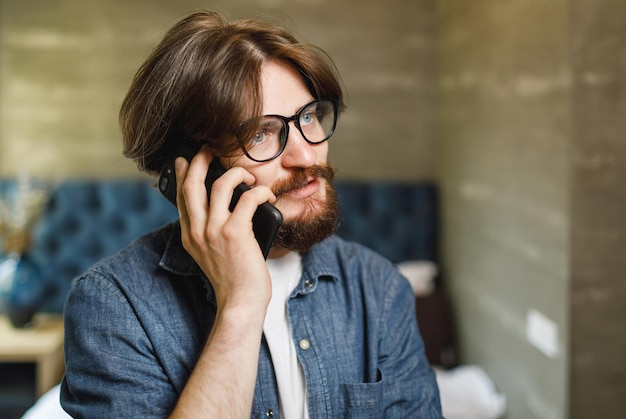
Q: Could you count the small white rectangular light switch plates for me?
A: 1